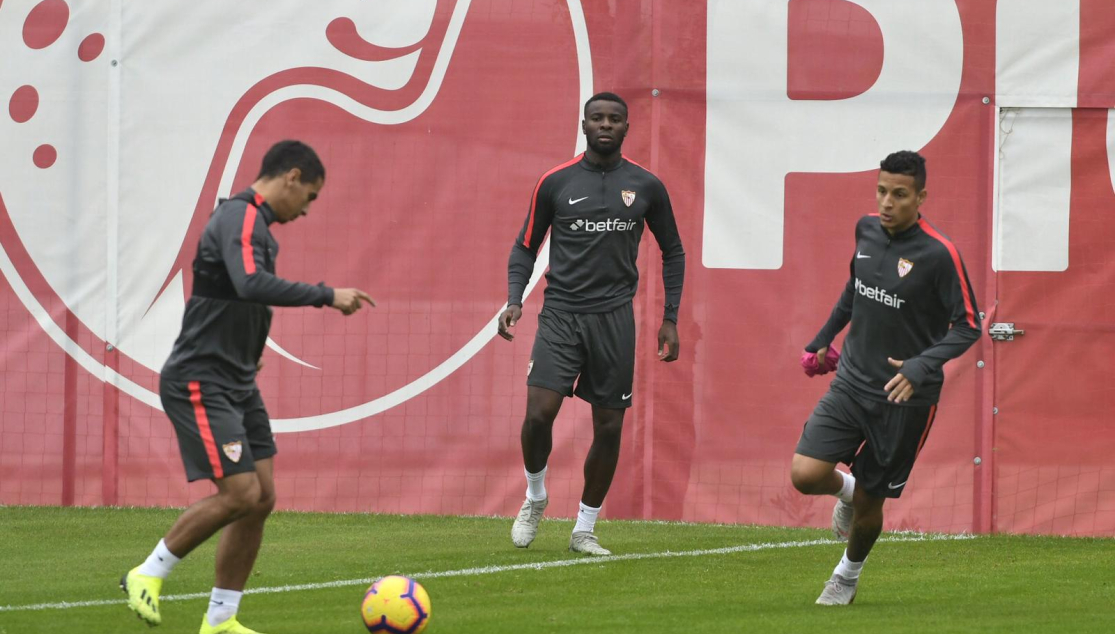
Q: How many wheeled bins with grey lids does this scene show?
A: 0